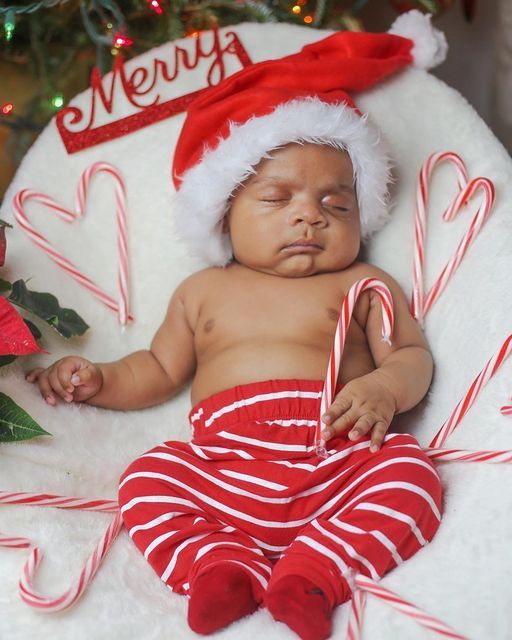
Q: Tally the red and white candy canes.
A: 11